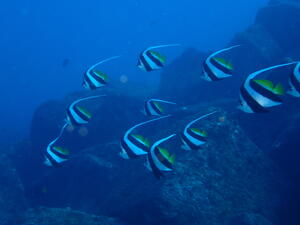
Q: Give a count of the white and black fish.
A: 11